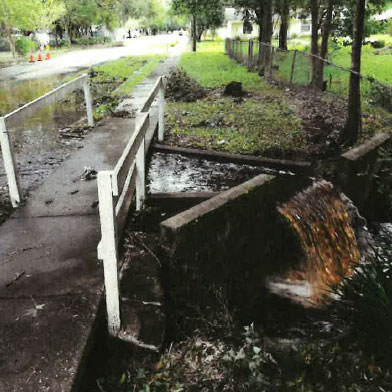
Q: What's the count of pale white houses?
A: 1